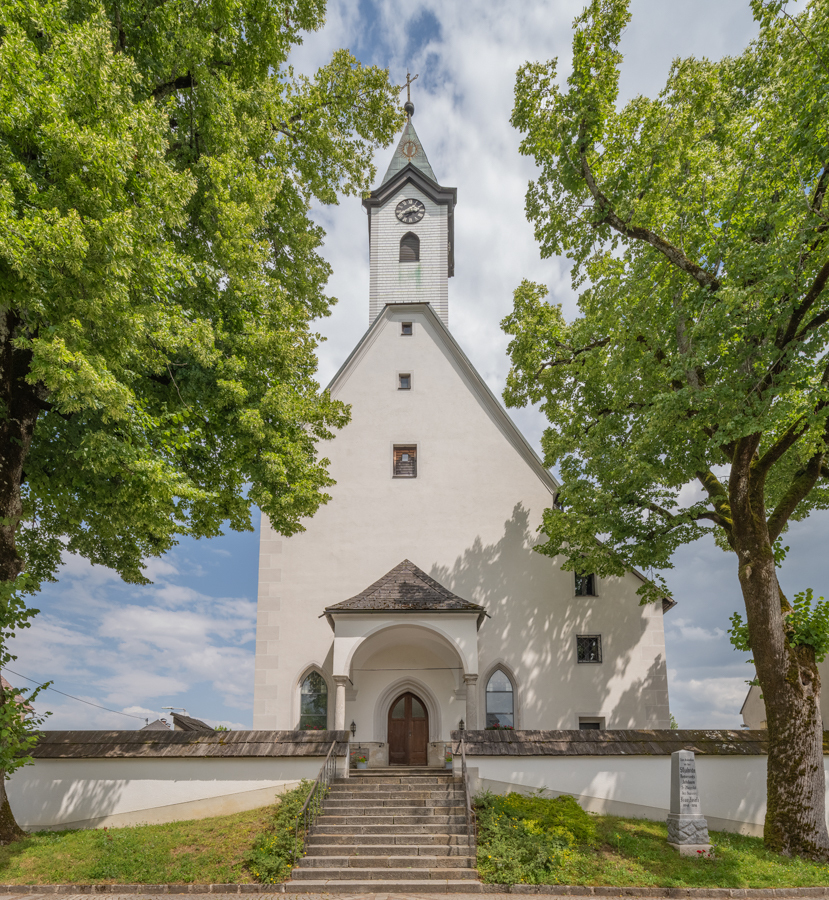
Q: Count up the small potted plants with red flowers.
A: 2